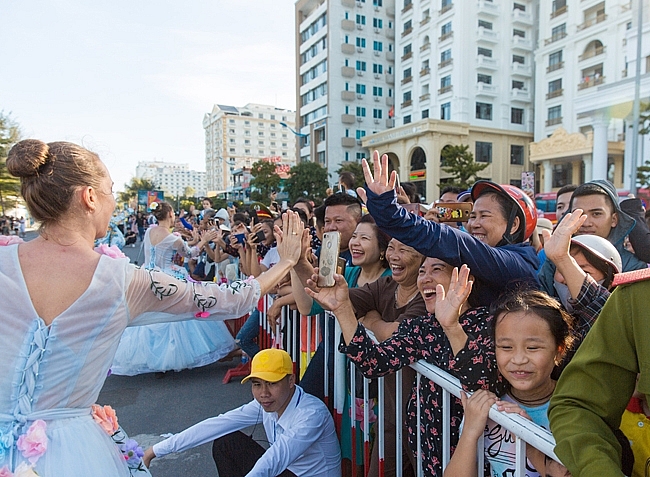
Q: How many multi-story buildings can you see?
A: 5